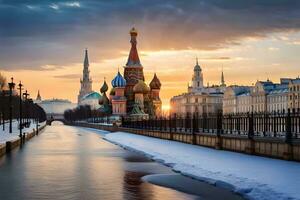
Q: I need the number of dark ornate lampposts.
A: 3